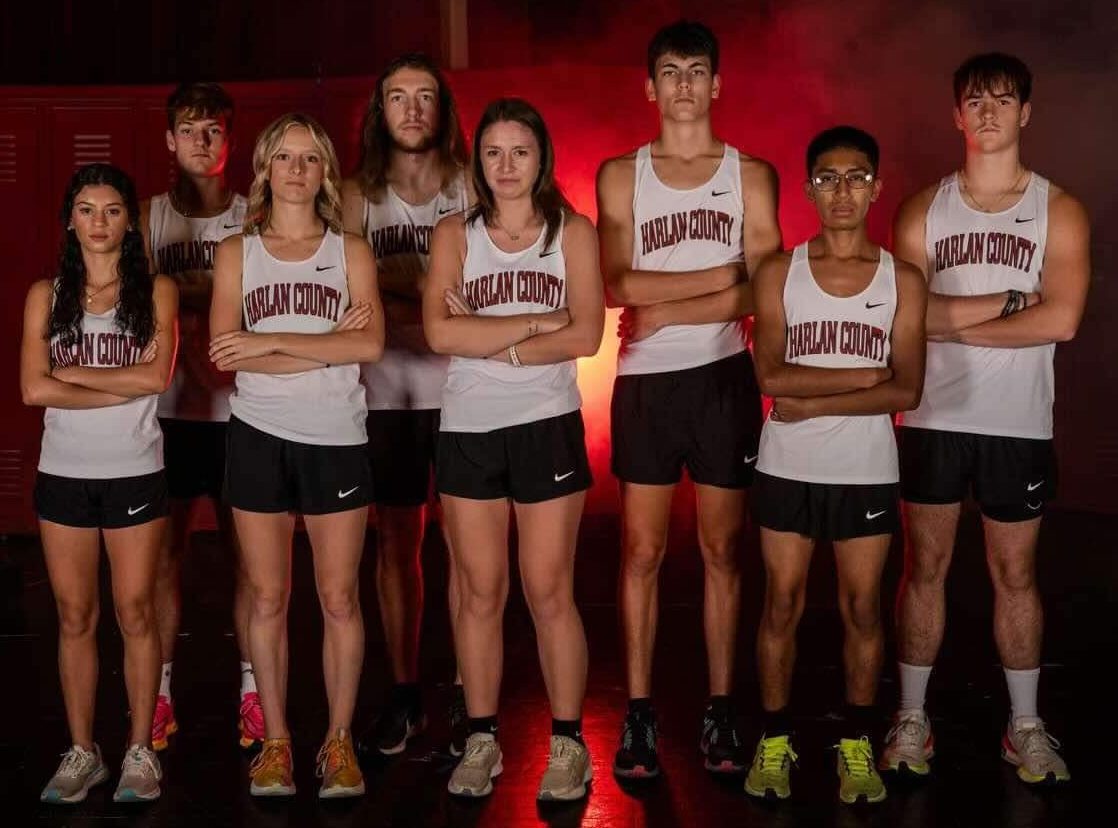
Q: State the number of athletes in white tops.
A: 8